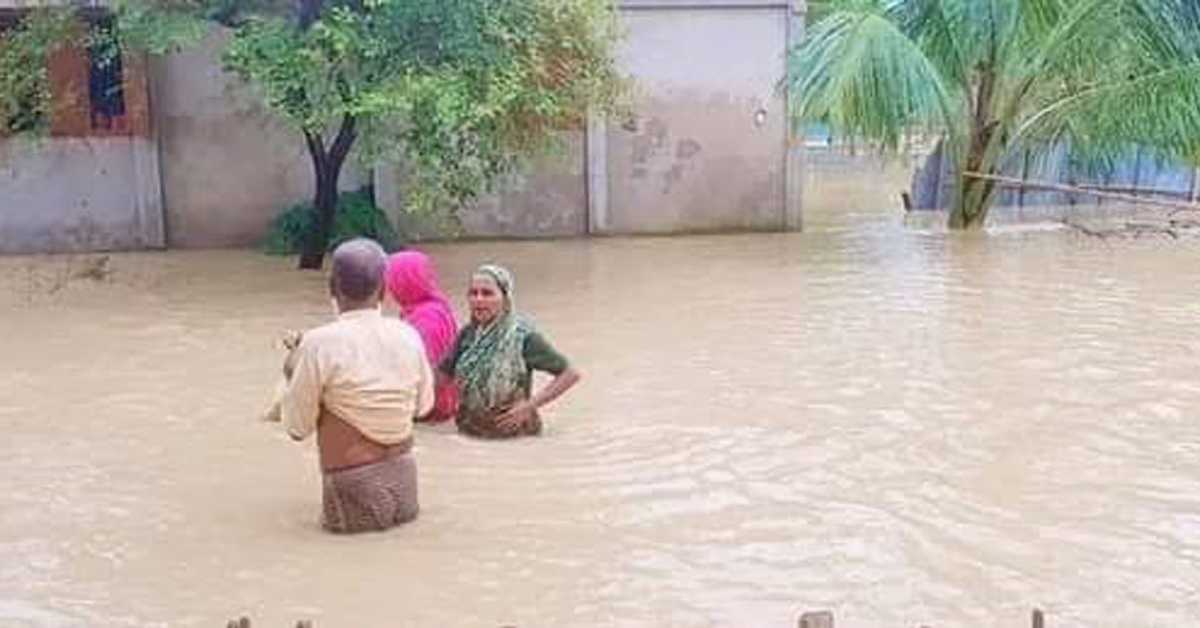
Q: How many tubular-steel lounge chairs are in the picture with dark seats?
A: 0